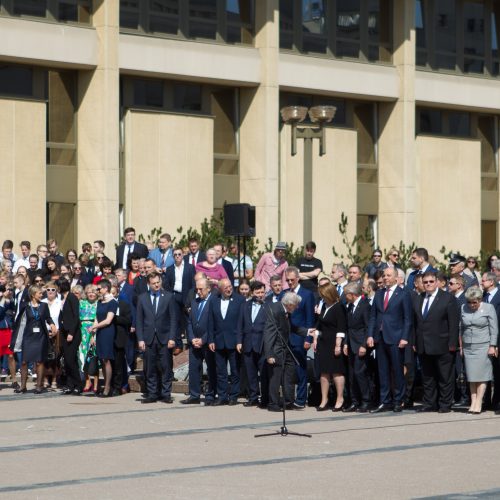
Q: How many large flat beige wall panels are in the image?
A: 4